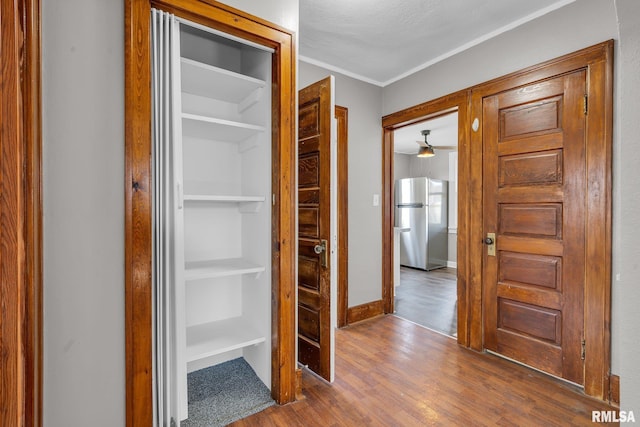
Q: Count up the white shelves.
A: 5